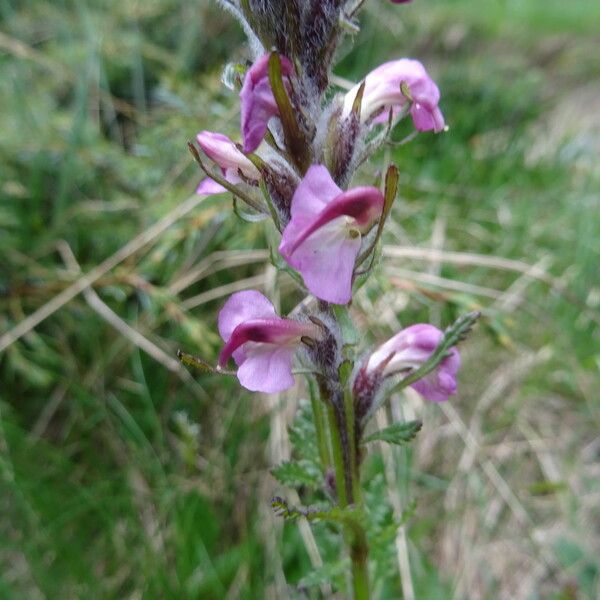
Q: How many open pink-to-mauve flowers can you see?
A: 6